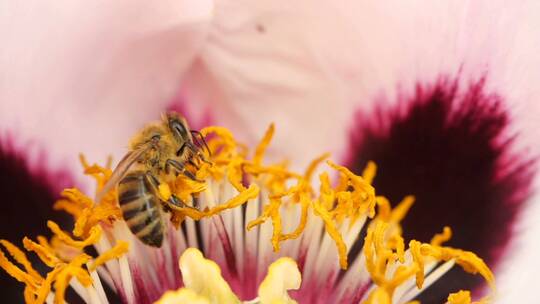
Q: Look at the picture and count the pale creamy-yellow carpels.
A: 3